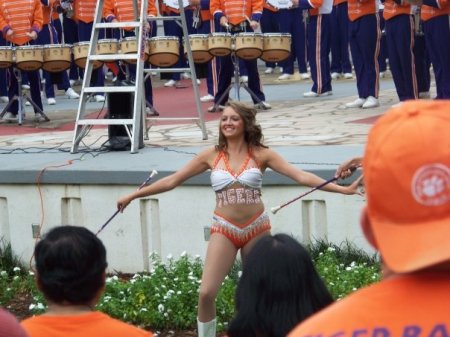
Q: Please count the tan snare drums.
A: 11